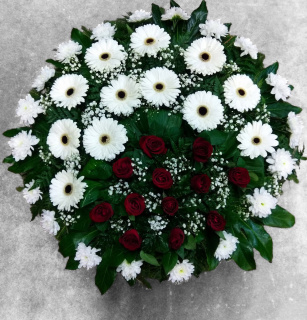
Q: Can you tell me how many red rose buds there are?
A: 12